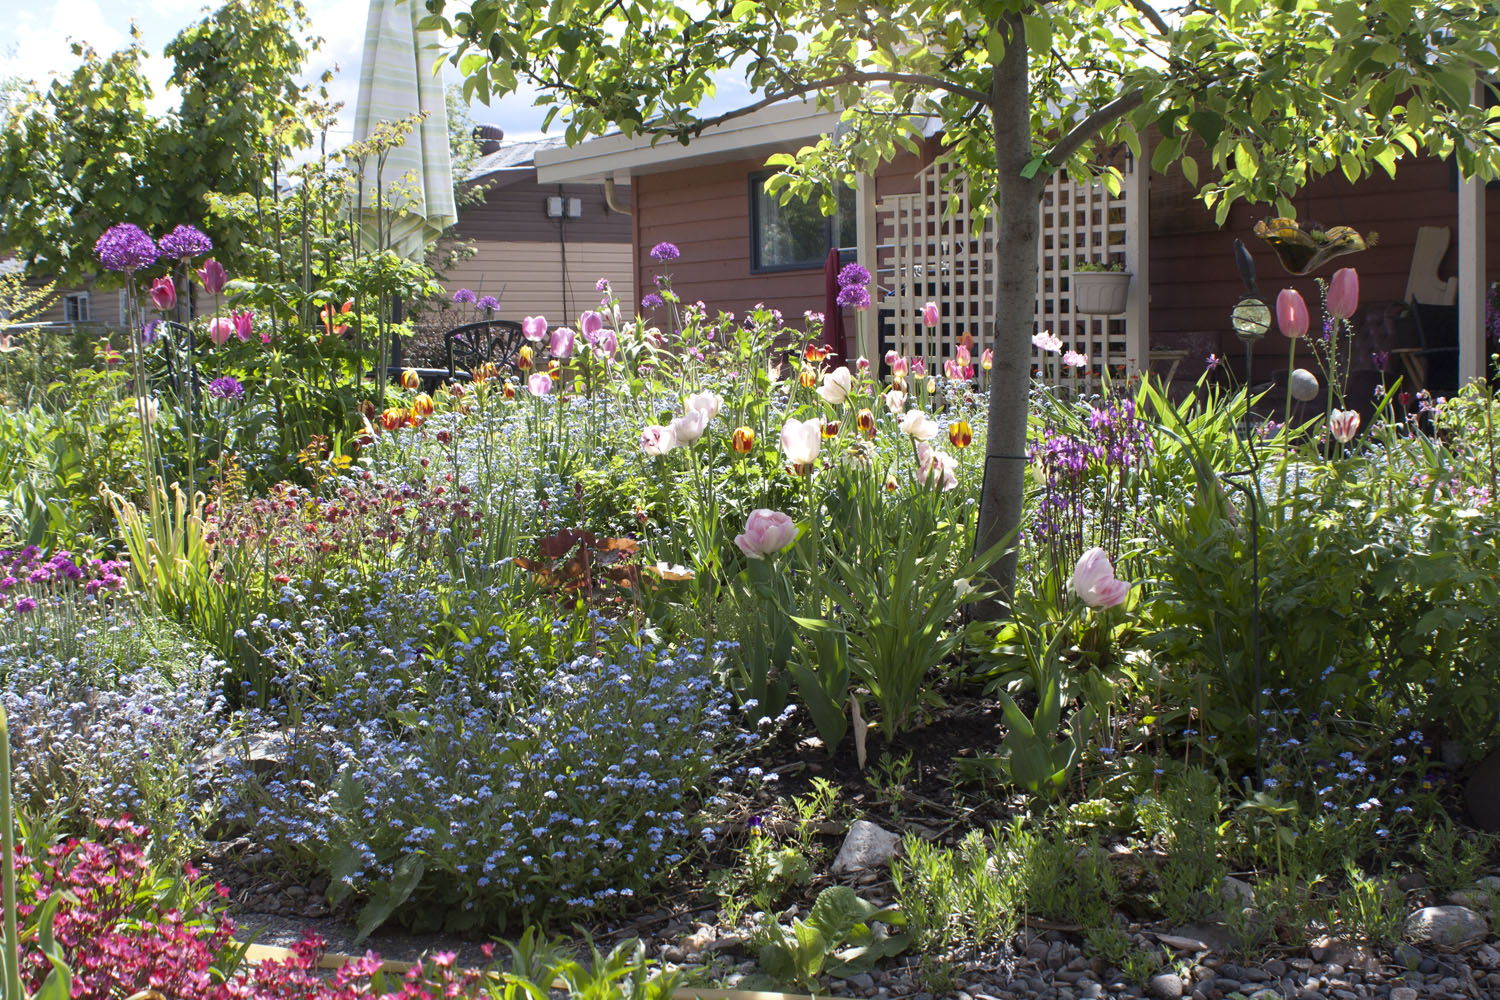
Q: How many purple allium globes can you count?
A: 9